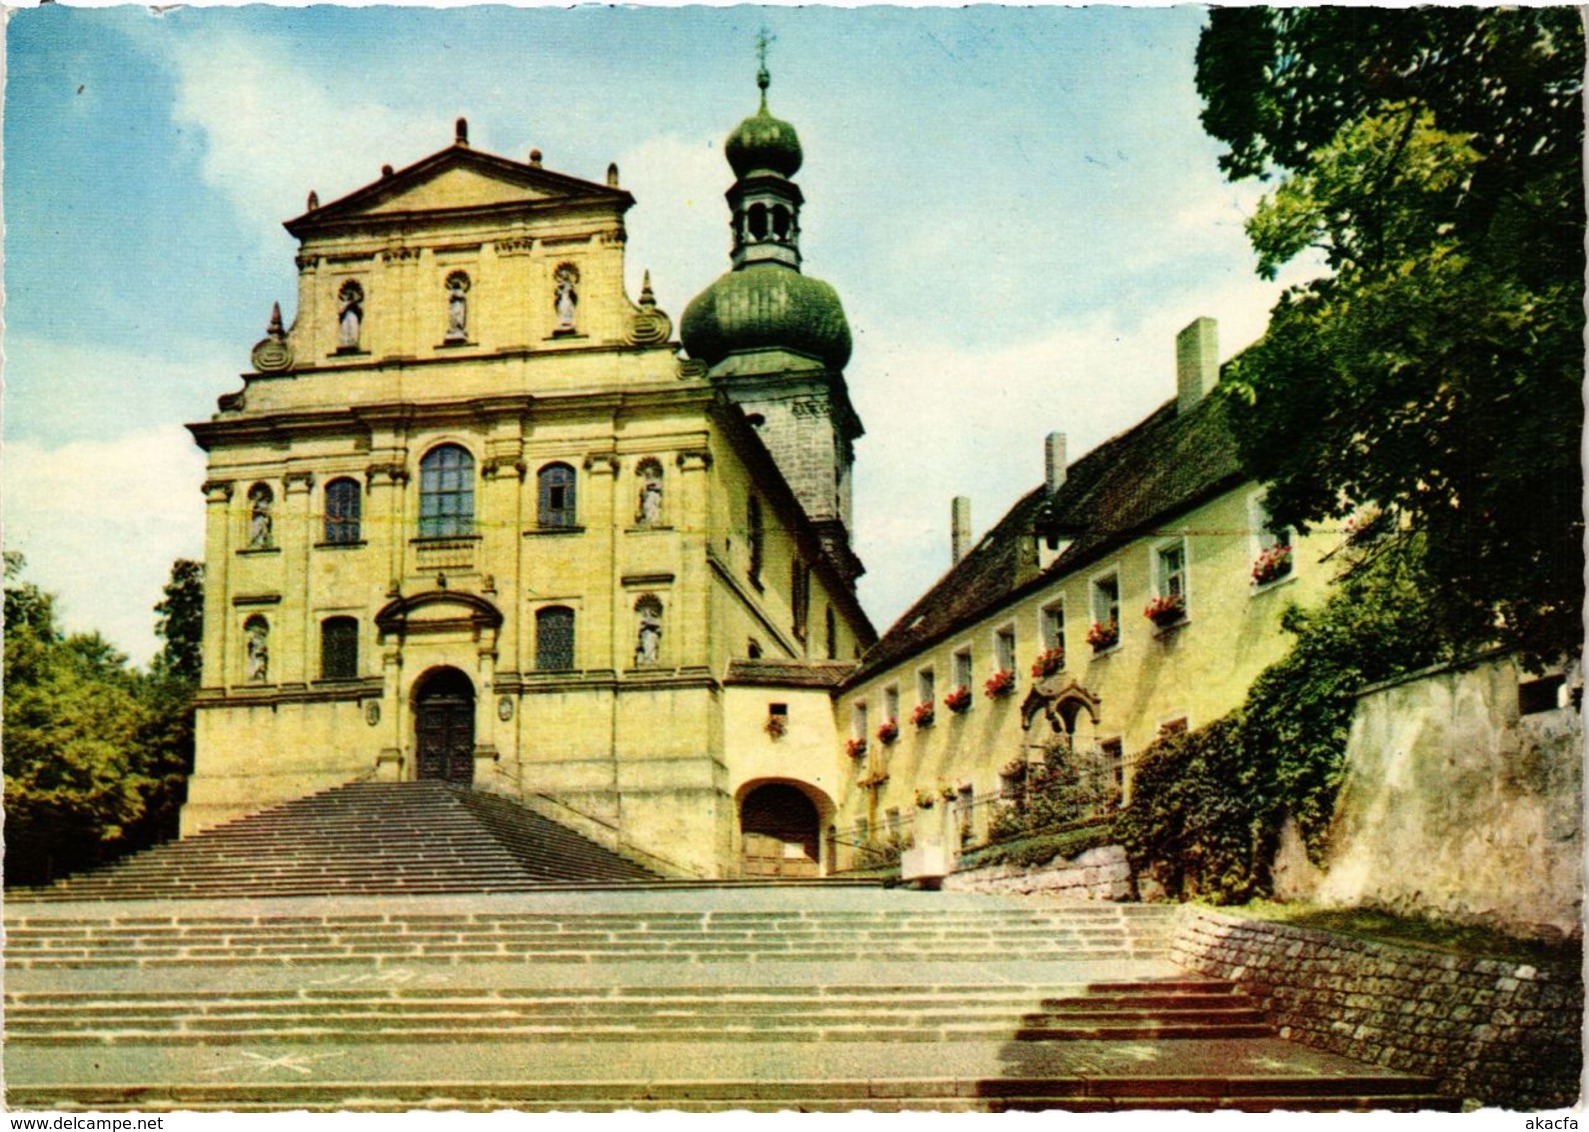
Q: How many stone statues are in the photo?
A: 7